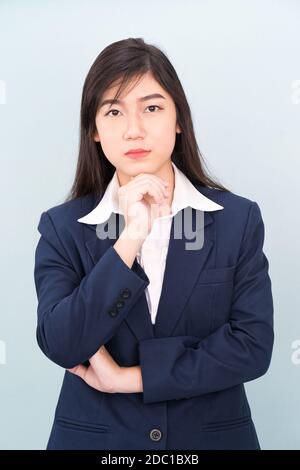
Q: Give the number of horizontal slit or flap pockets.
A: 3